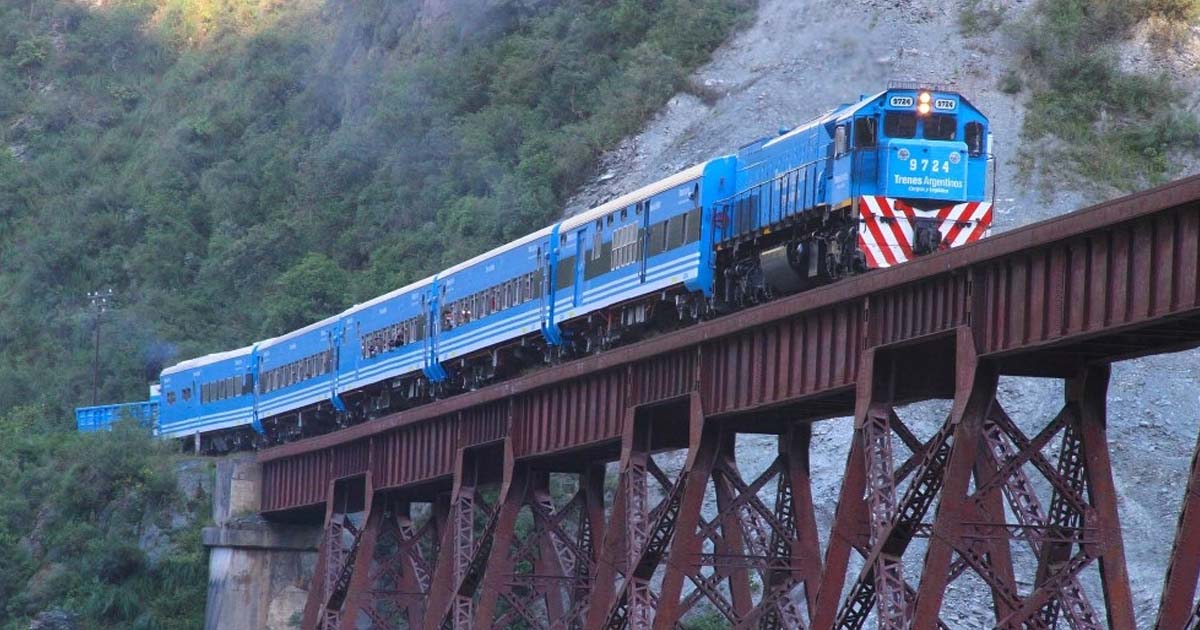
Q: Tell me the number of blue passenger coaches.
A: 5